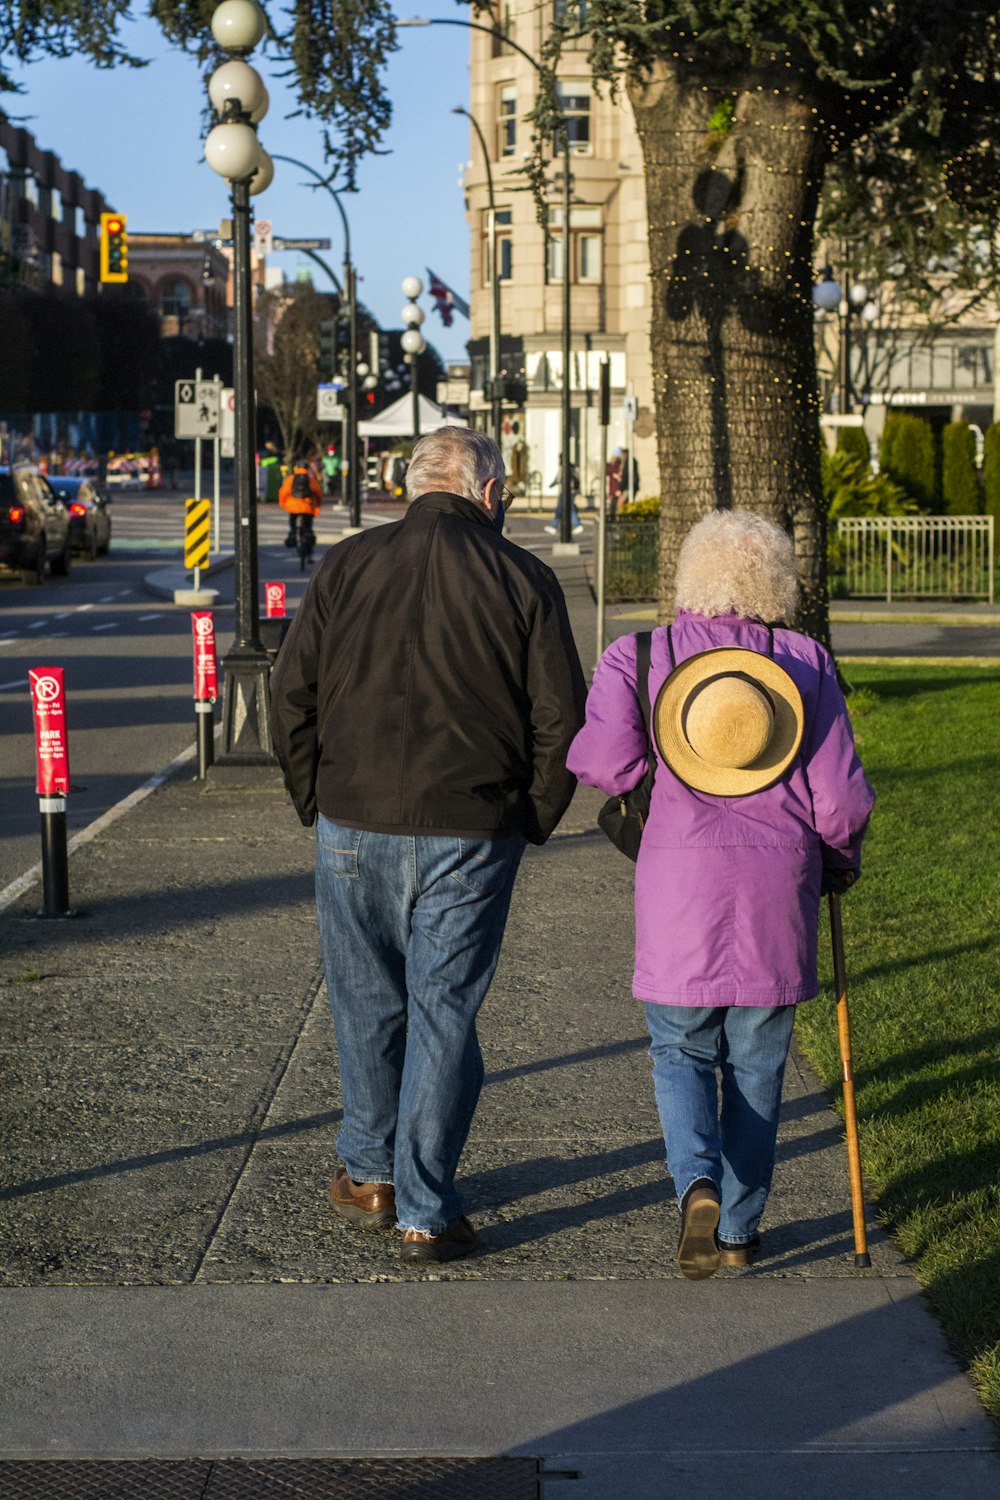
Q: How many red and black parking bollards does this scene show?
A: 3